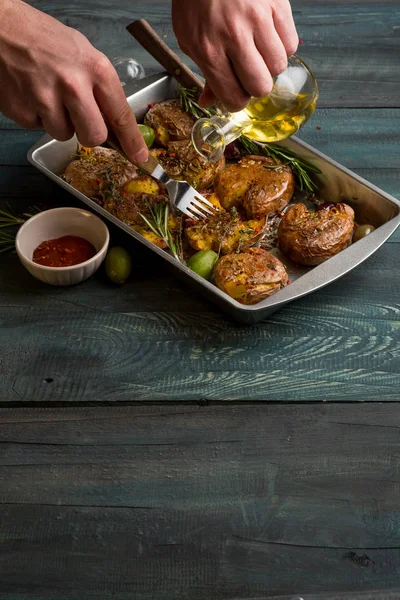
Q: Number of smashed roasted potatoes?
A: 8